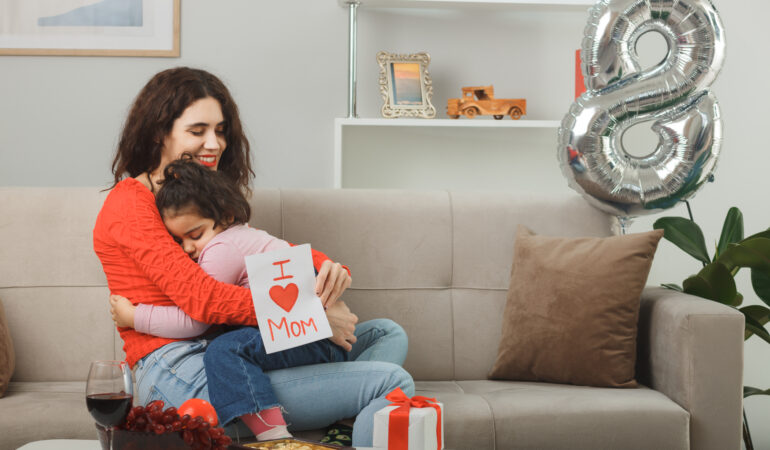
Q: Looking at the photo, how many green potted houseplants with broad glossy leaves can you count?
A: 1